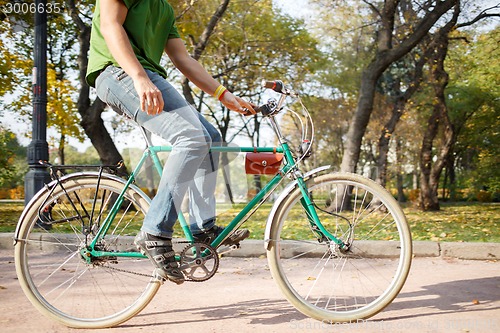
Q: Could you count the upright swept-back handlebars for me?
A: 1